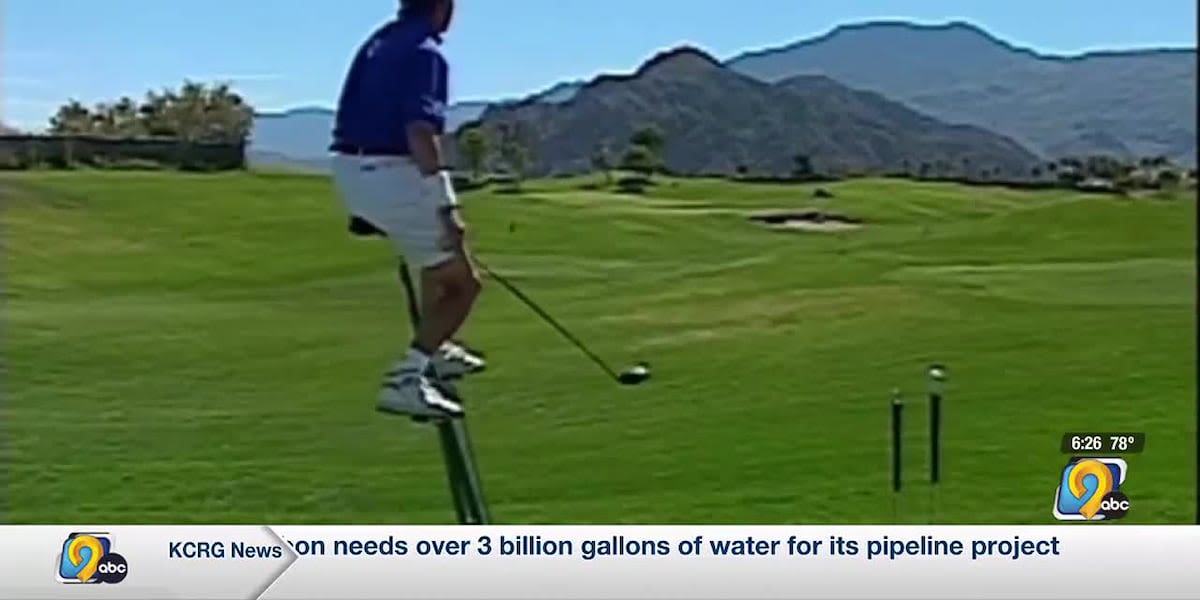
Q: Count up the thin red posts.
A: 0